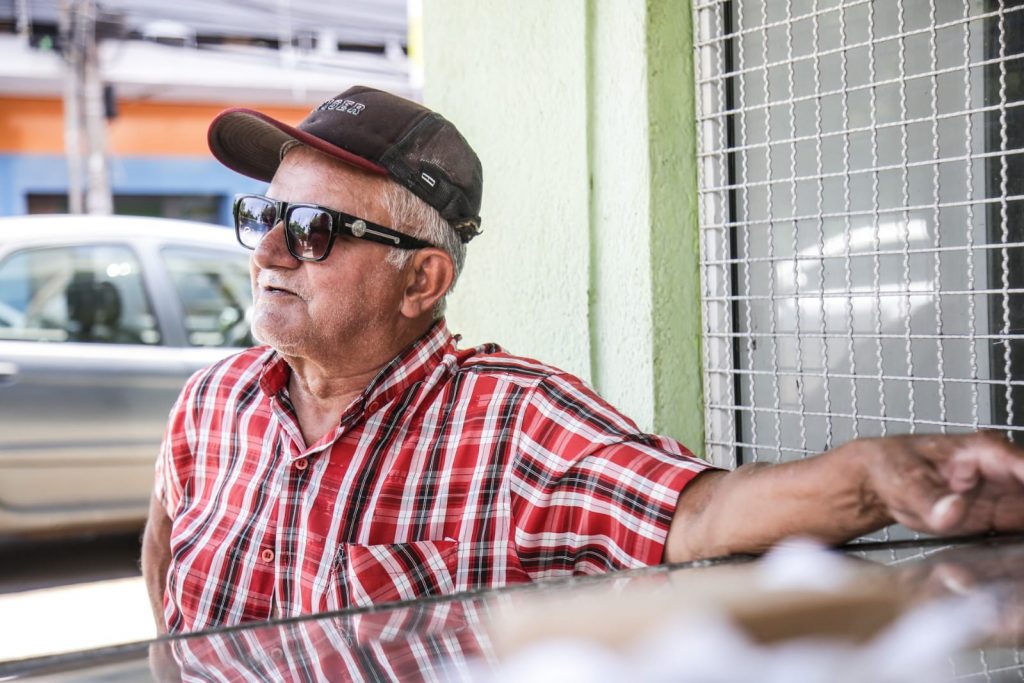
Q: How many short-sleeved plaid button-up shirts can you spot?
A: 1